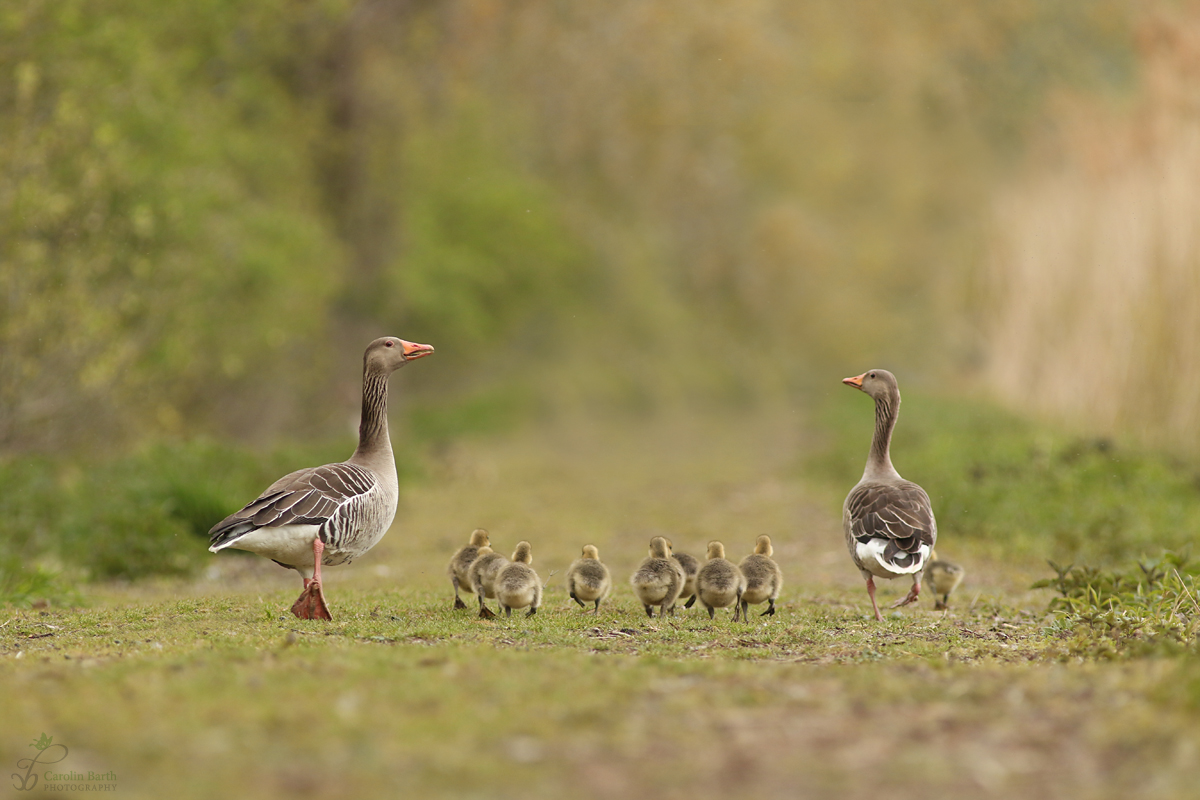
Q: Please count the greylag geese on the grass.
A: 11